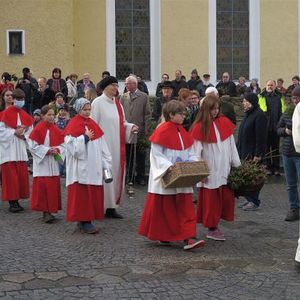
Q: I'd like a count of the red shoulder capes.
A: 5